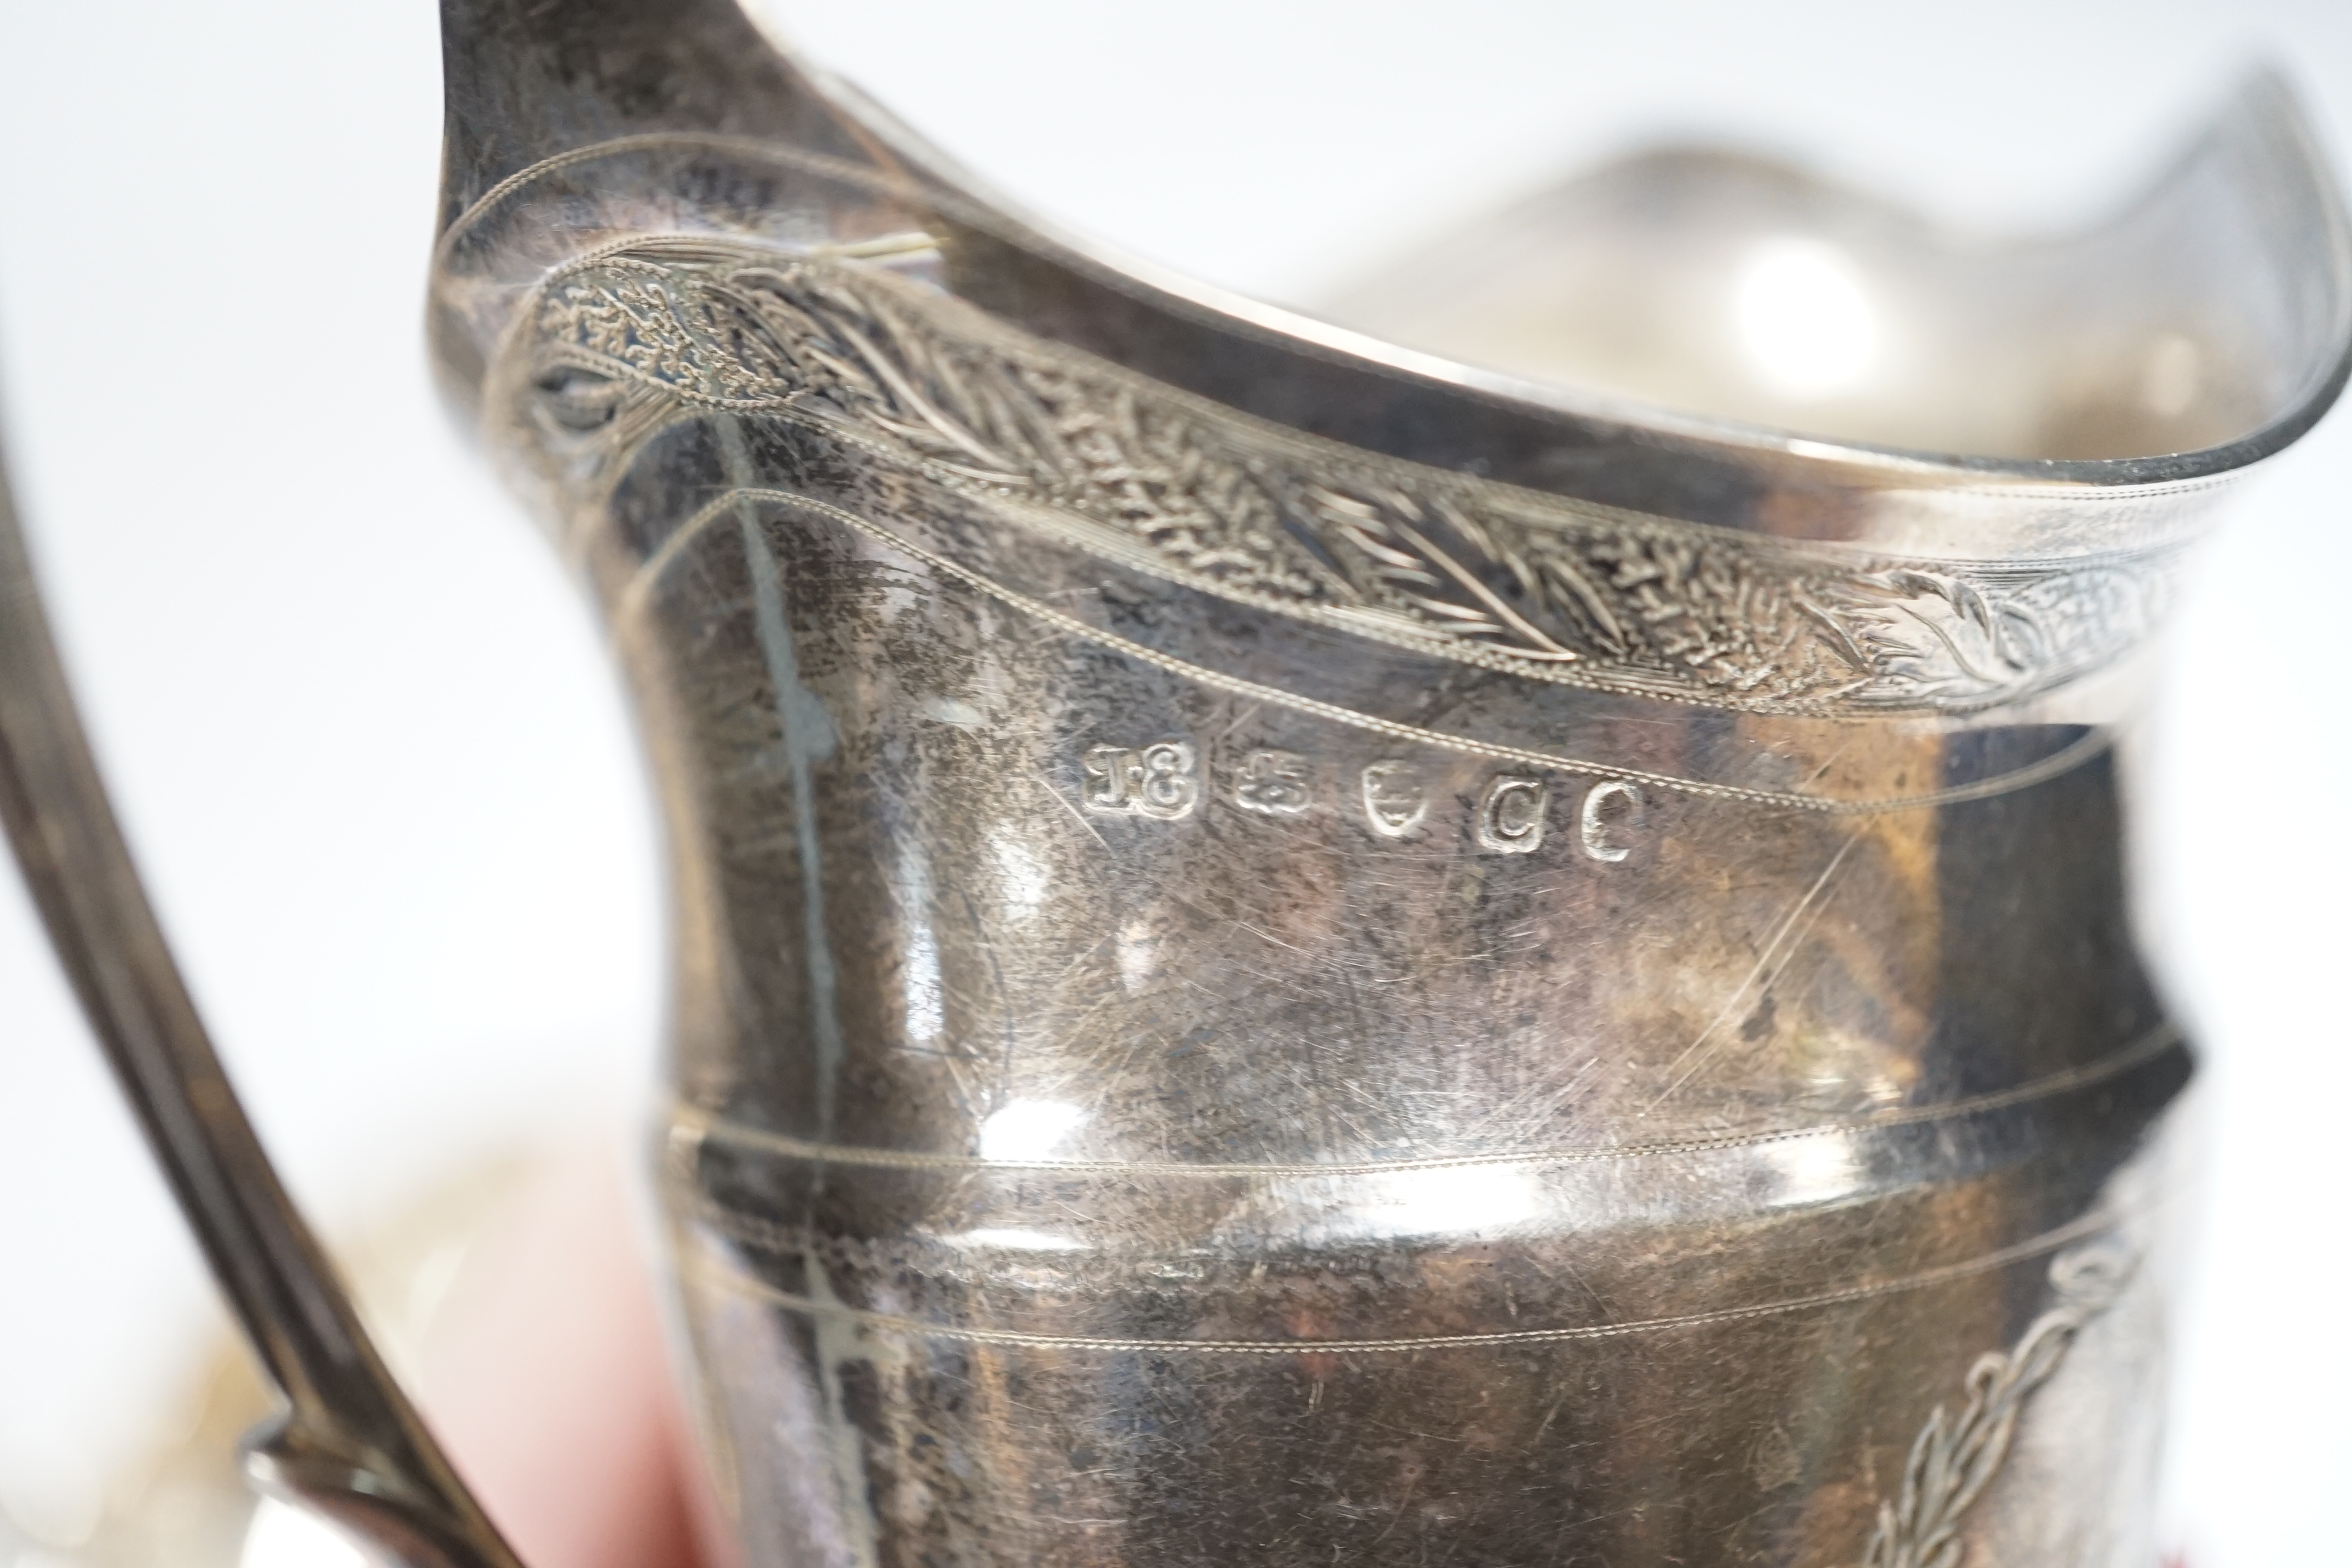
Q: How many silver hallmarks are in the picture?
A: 5